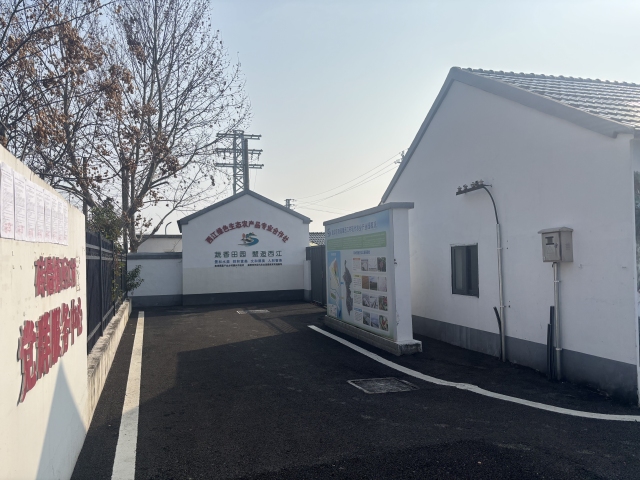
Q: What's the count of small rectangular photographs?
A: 12